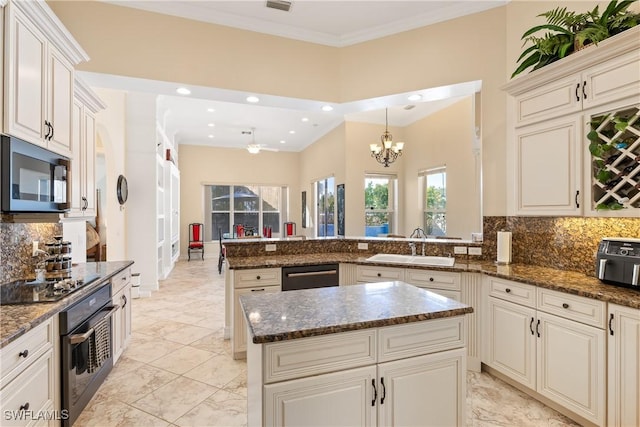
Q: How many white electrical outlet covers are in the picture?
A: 5